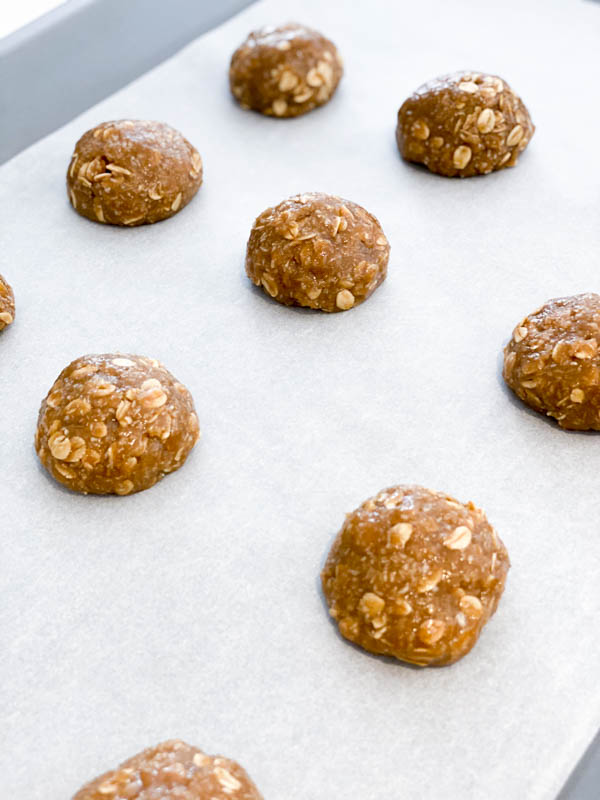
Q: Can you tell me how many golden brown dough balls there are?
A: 9